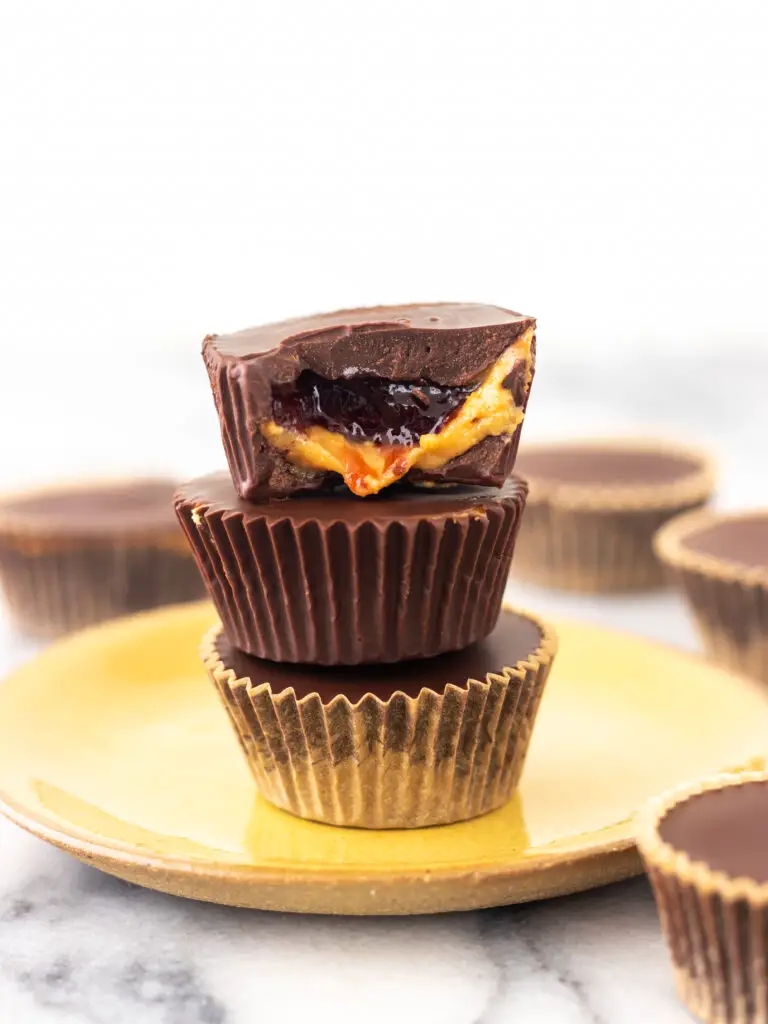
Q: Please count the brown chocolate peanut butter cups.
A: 7